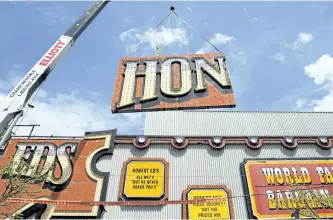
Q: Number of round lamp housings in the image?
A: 6